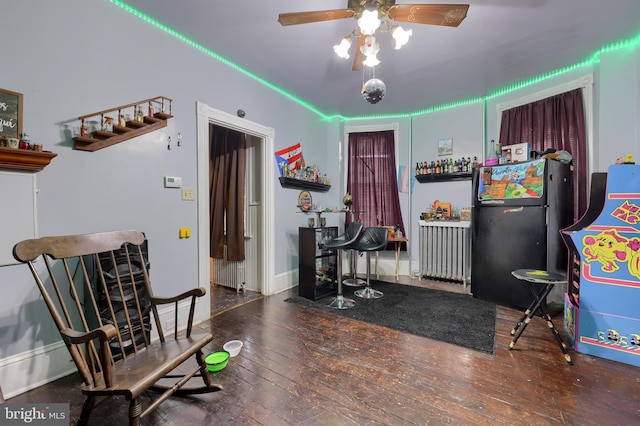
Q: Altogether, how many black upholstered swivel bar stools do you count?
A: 2